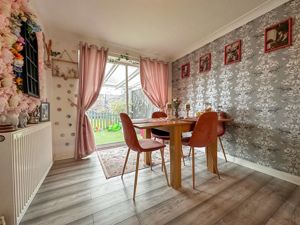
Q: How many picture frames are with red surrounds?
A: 4